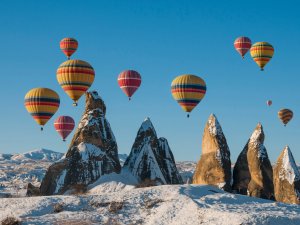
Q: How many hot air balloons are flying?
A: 10